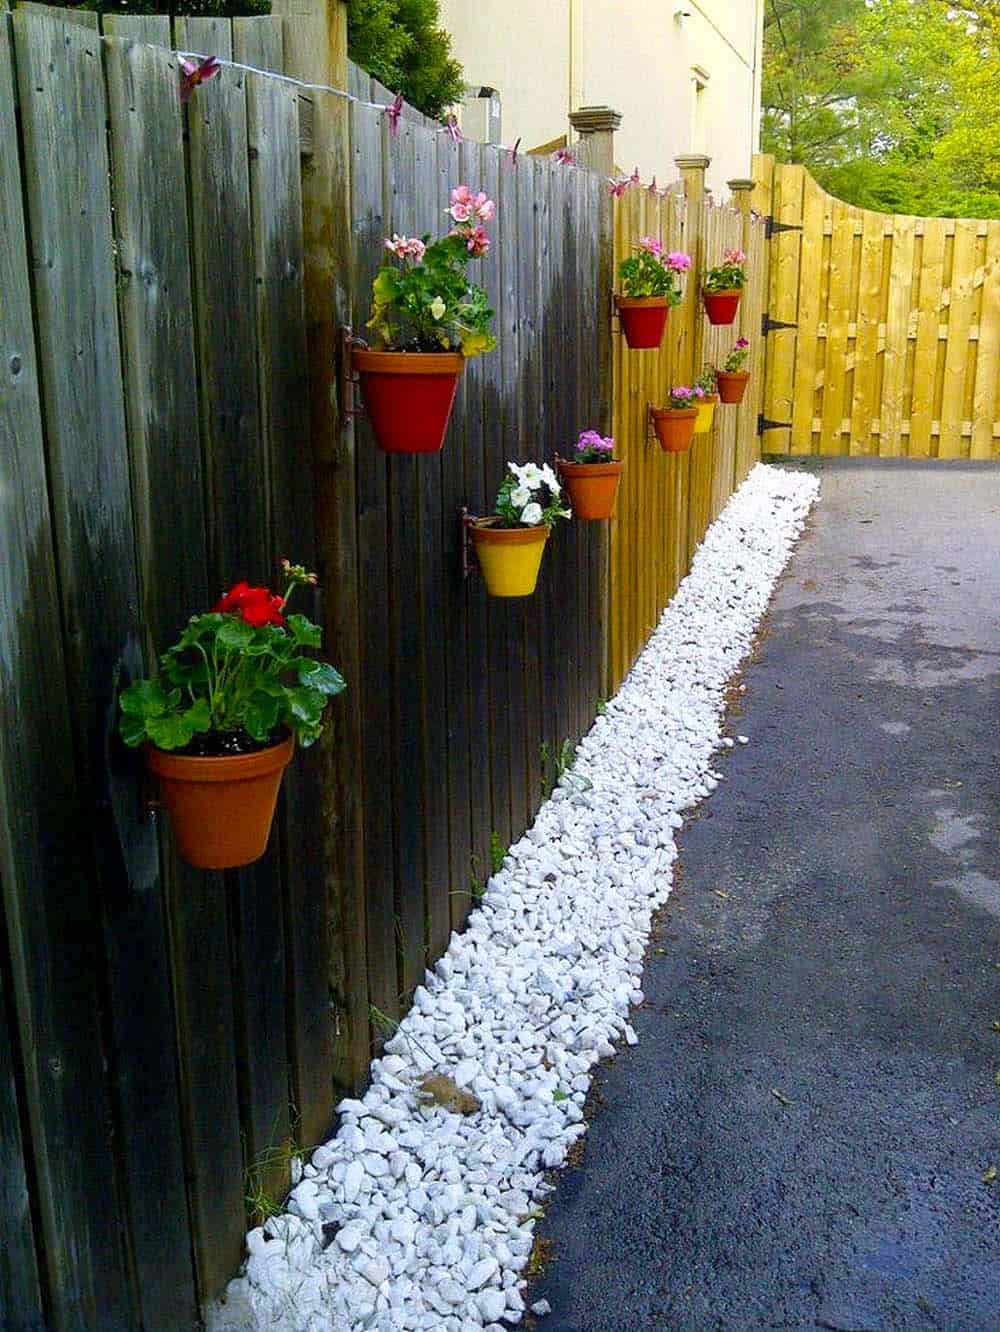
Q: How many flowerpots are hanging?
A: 9